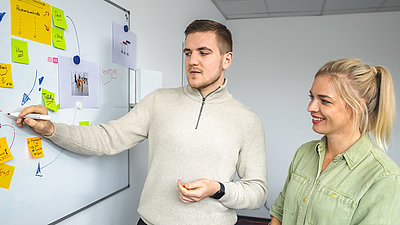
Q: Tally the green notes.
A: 5